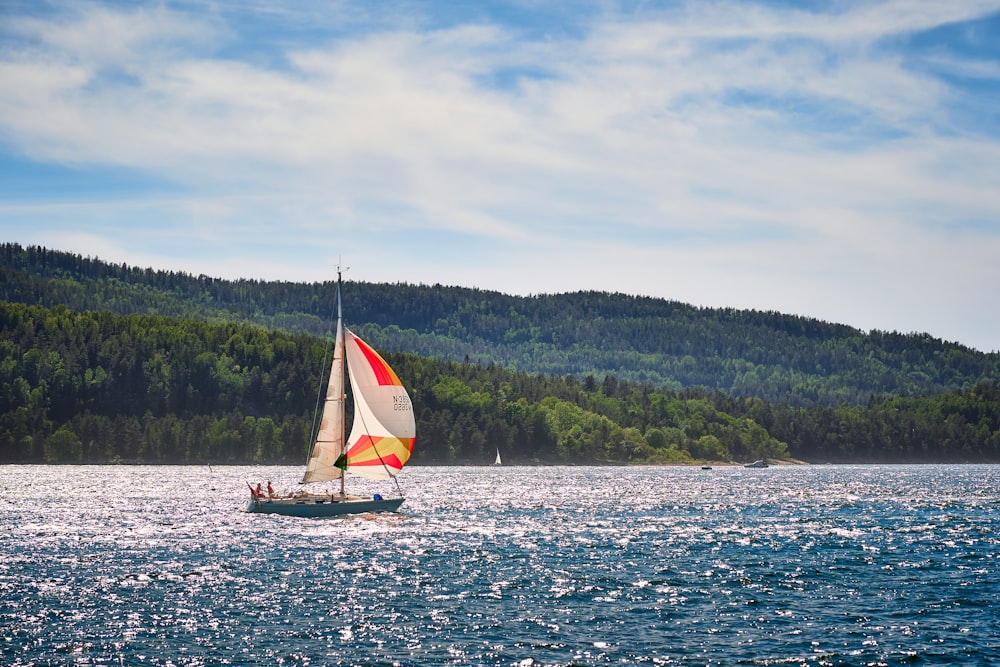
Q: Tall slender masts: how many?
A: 1